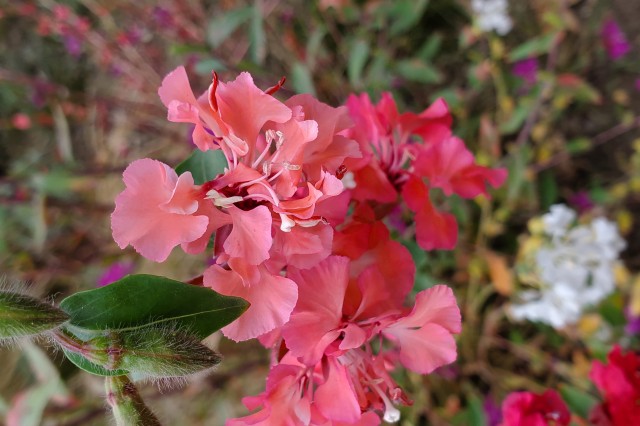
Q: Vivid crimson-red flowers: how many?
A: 2